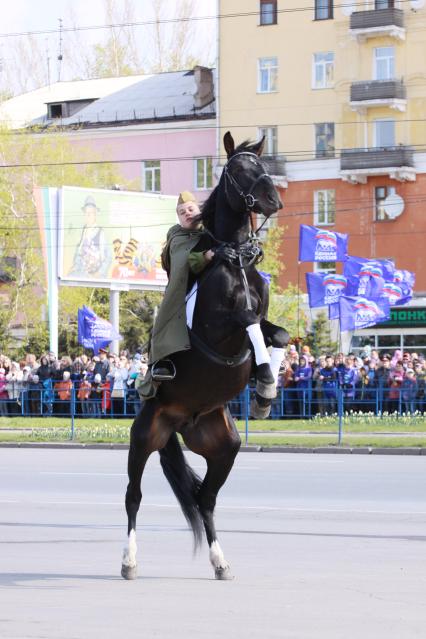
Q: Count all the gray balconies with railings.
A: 4